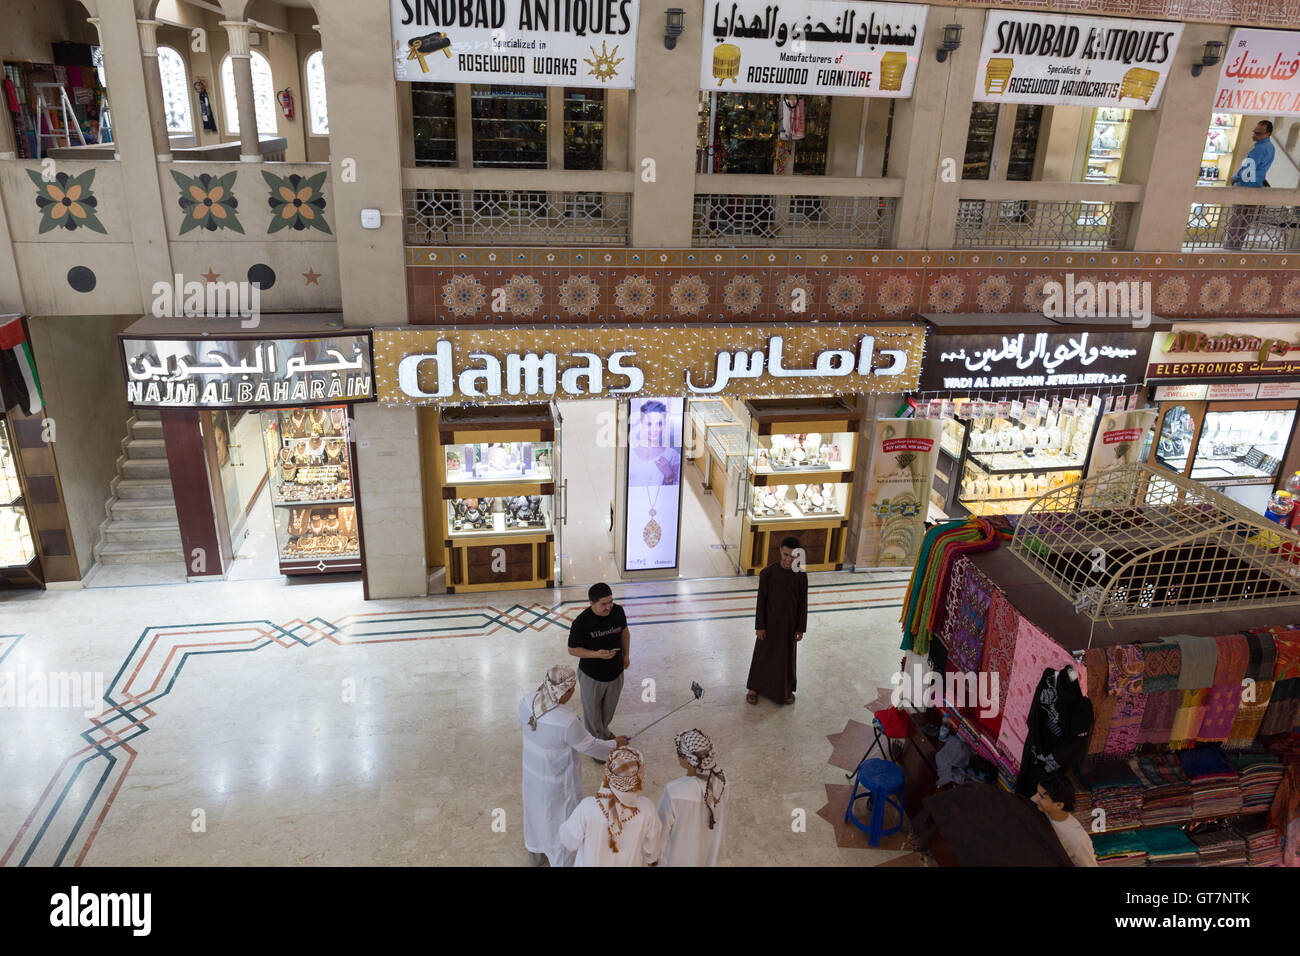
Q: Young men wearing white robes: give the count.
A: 3